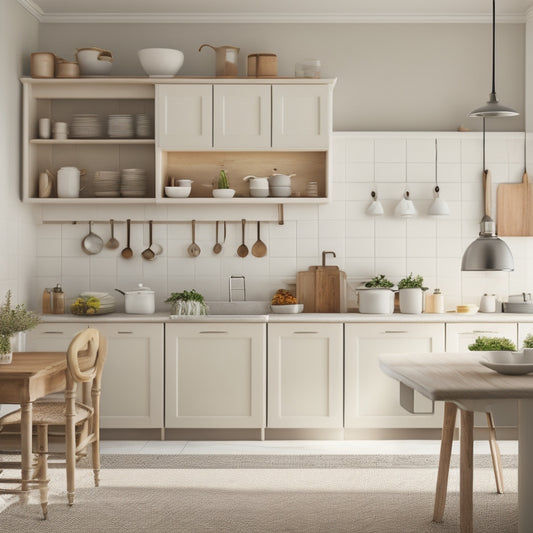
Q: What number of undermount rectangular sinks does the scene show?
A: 1